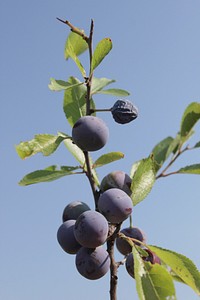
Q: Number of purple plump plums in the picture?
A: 9